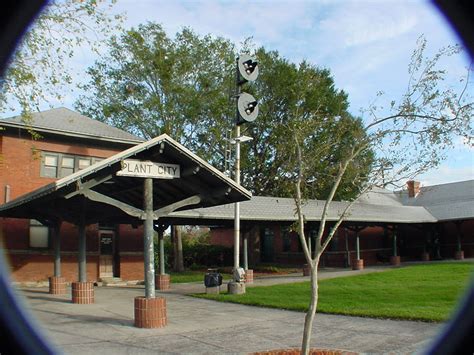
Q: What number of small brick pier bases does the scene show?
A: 10